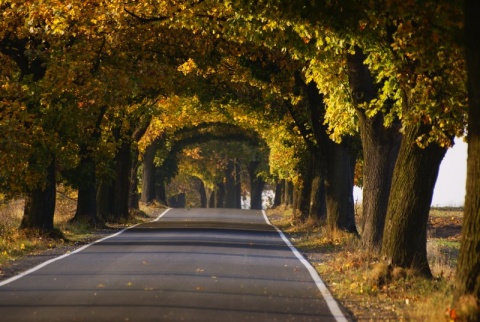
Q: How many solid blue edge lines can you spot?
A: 0